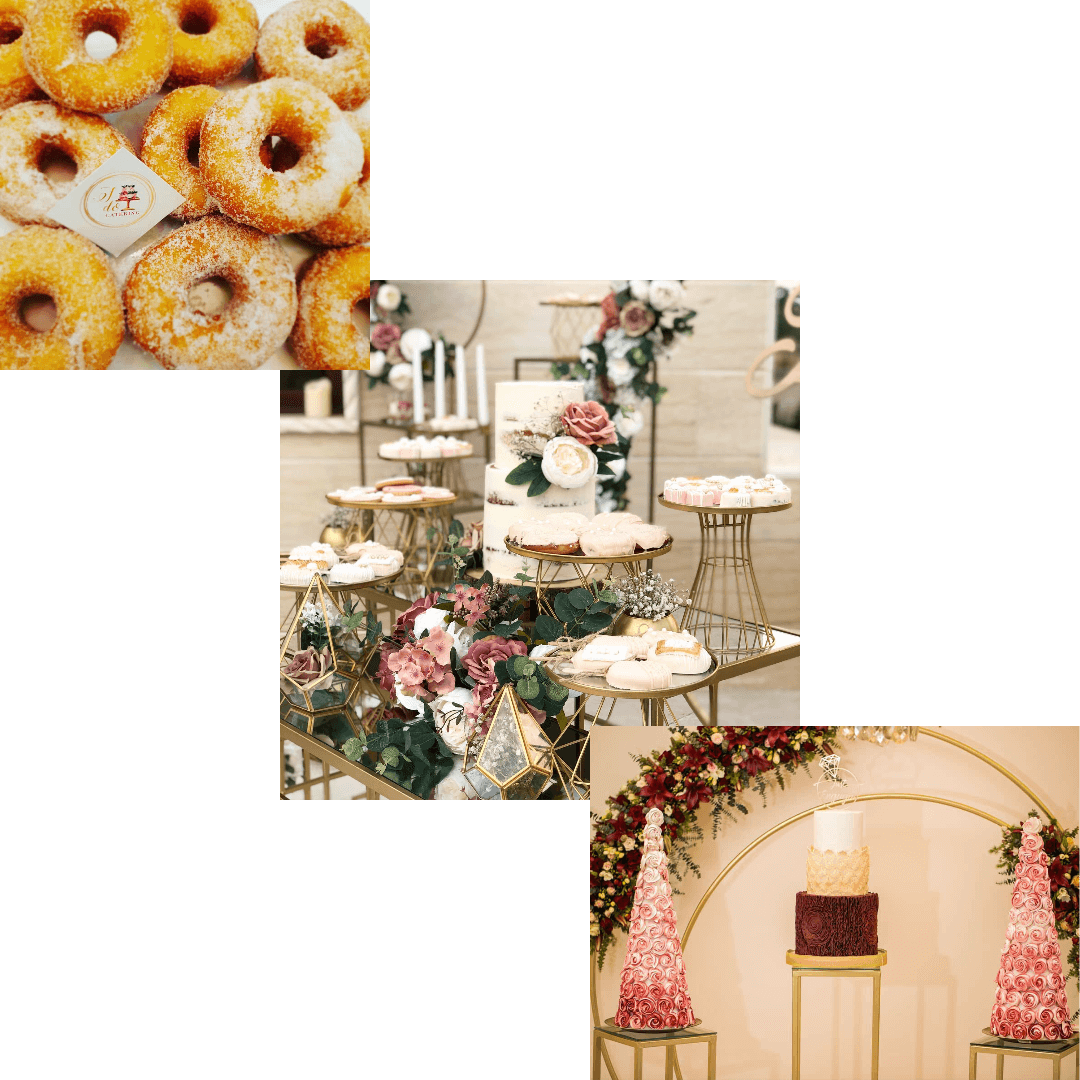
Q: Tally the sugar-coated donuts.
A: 11